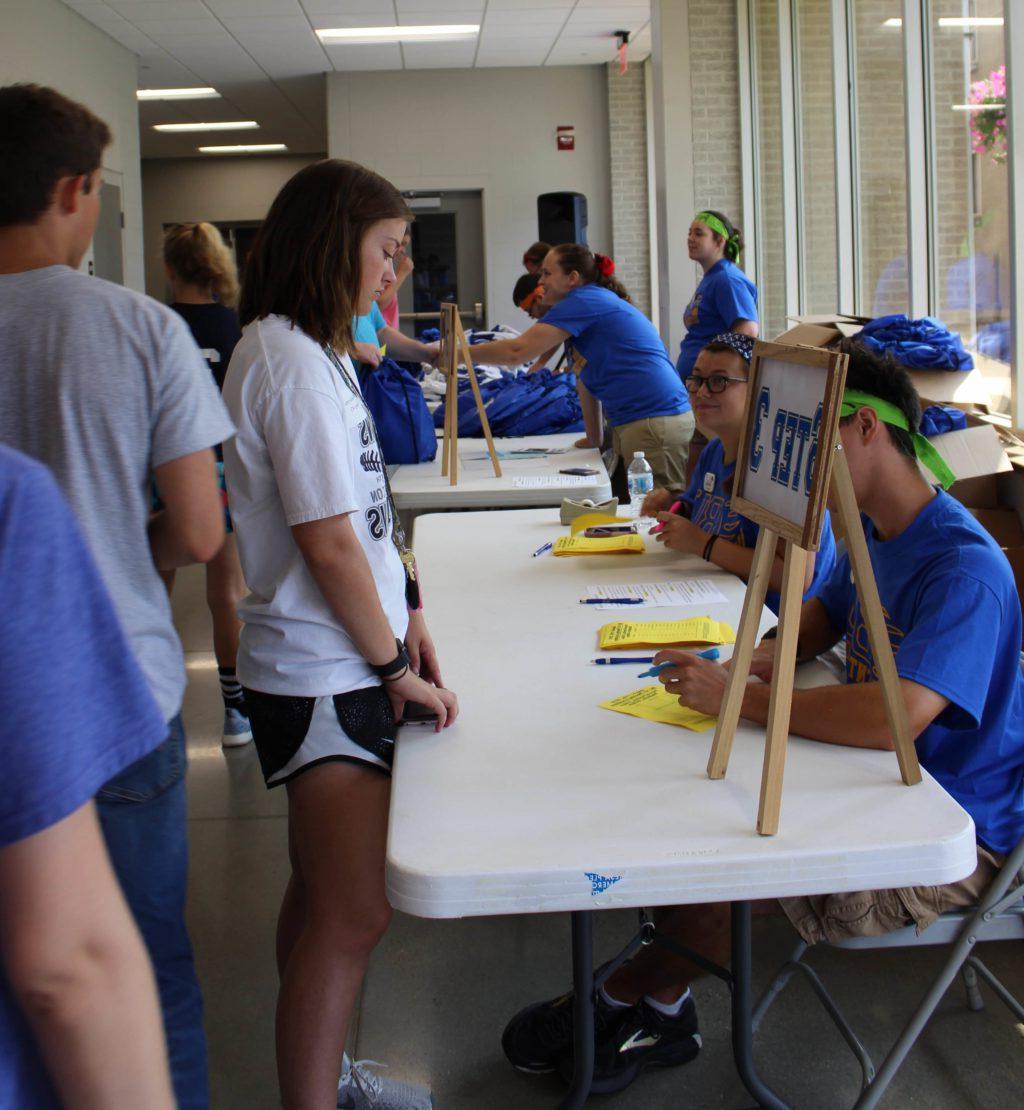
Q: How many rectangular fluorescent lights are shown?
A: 4